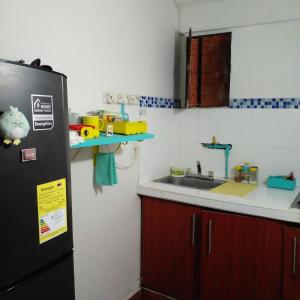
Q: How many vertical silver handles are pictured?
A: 3